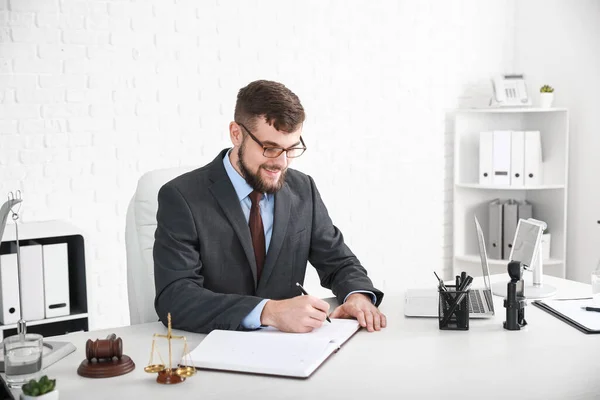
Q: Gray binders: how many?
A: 3